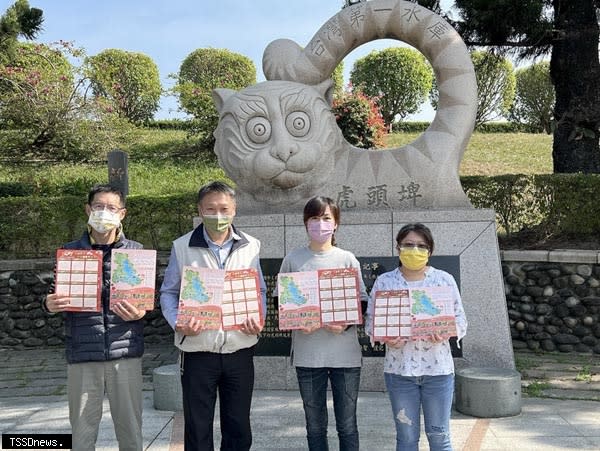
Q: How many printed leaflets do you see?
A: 8